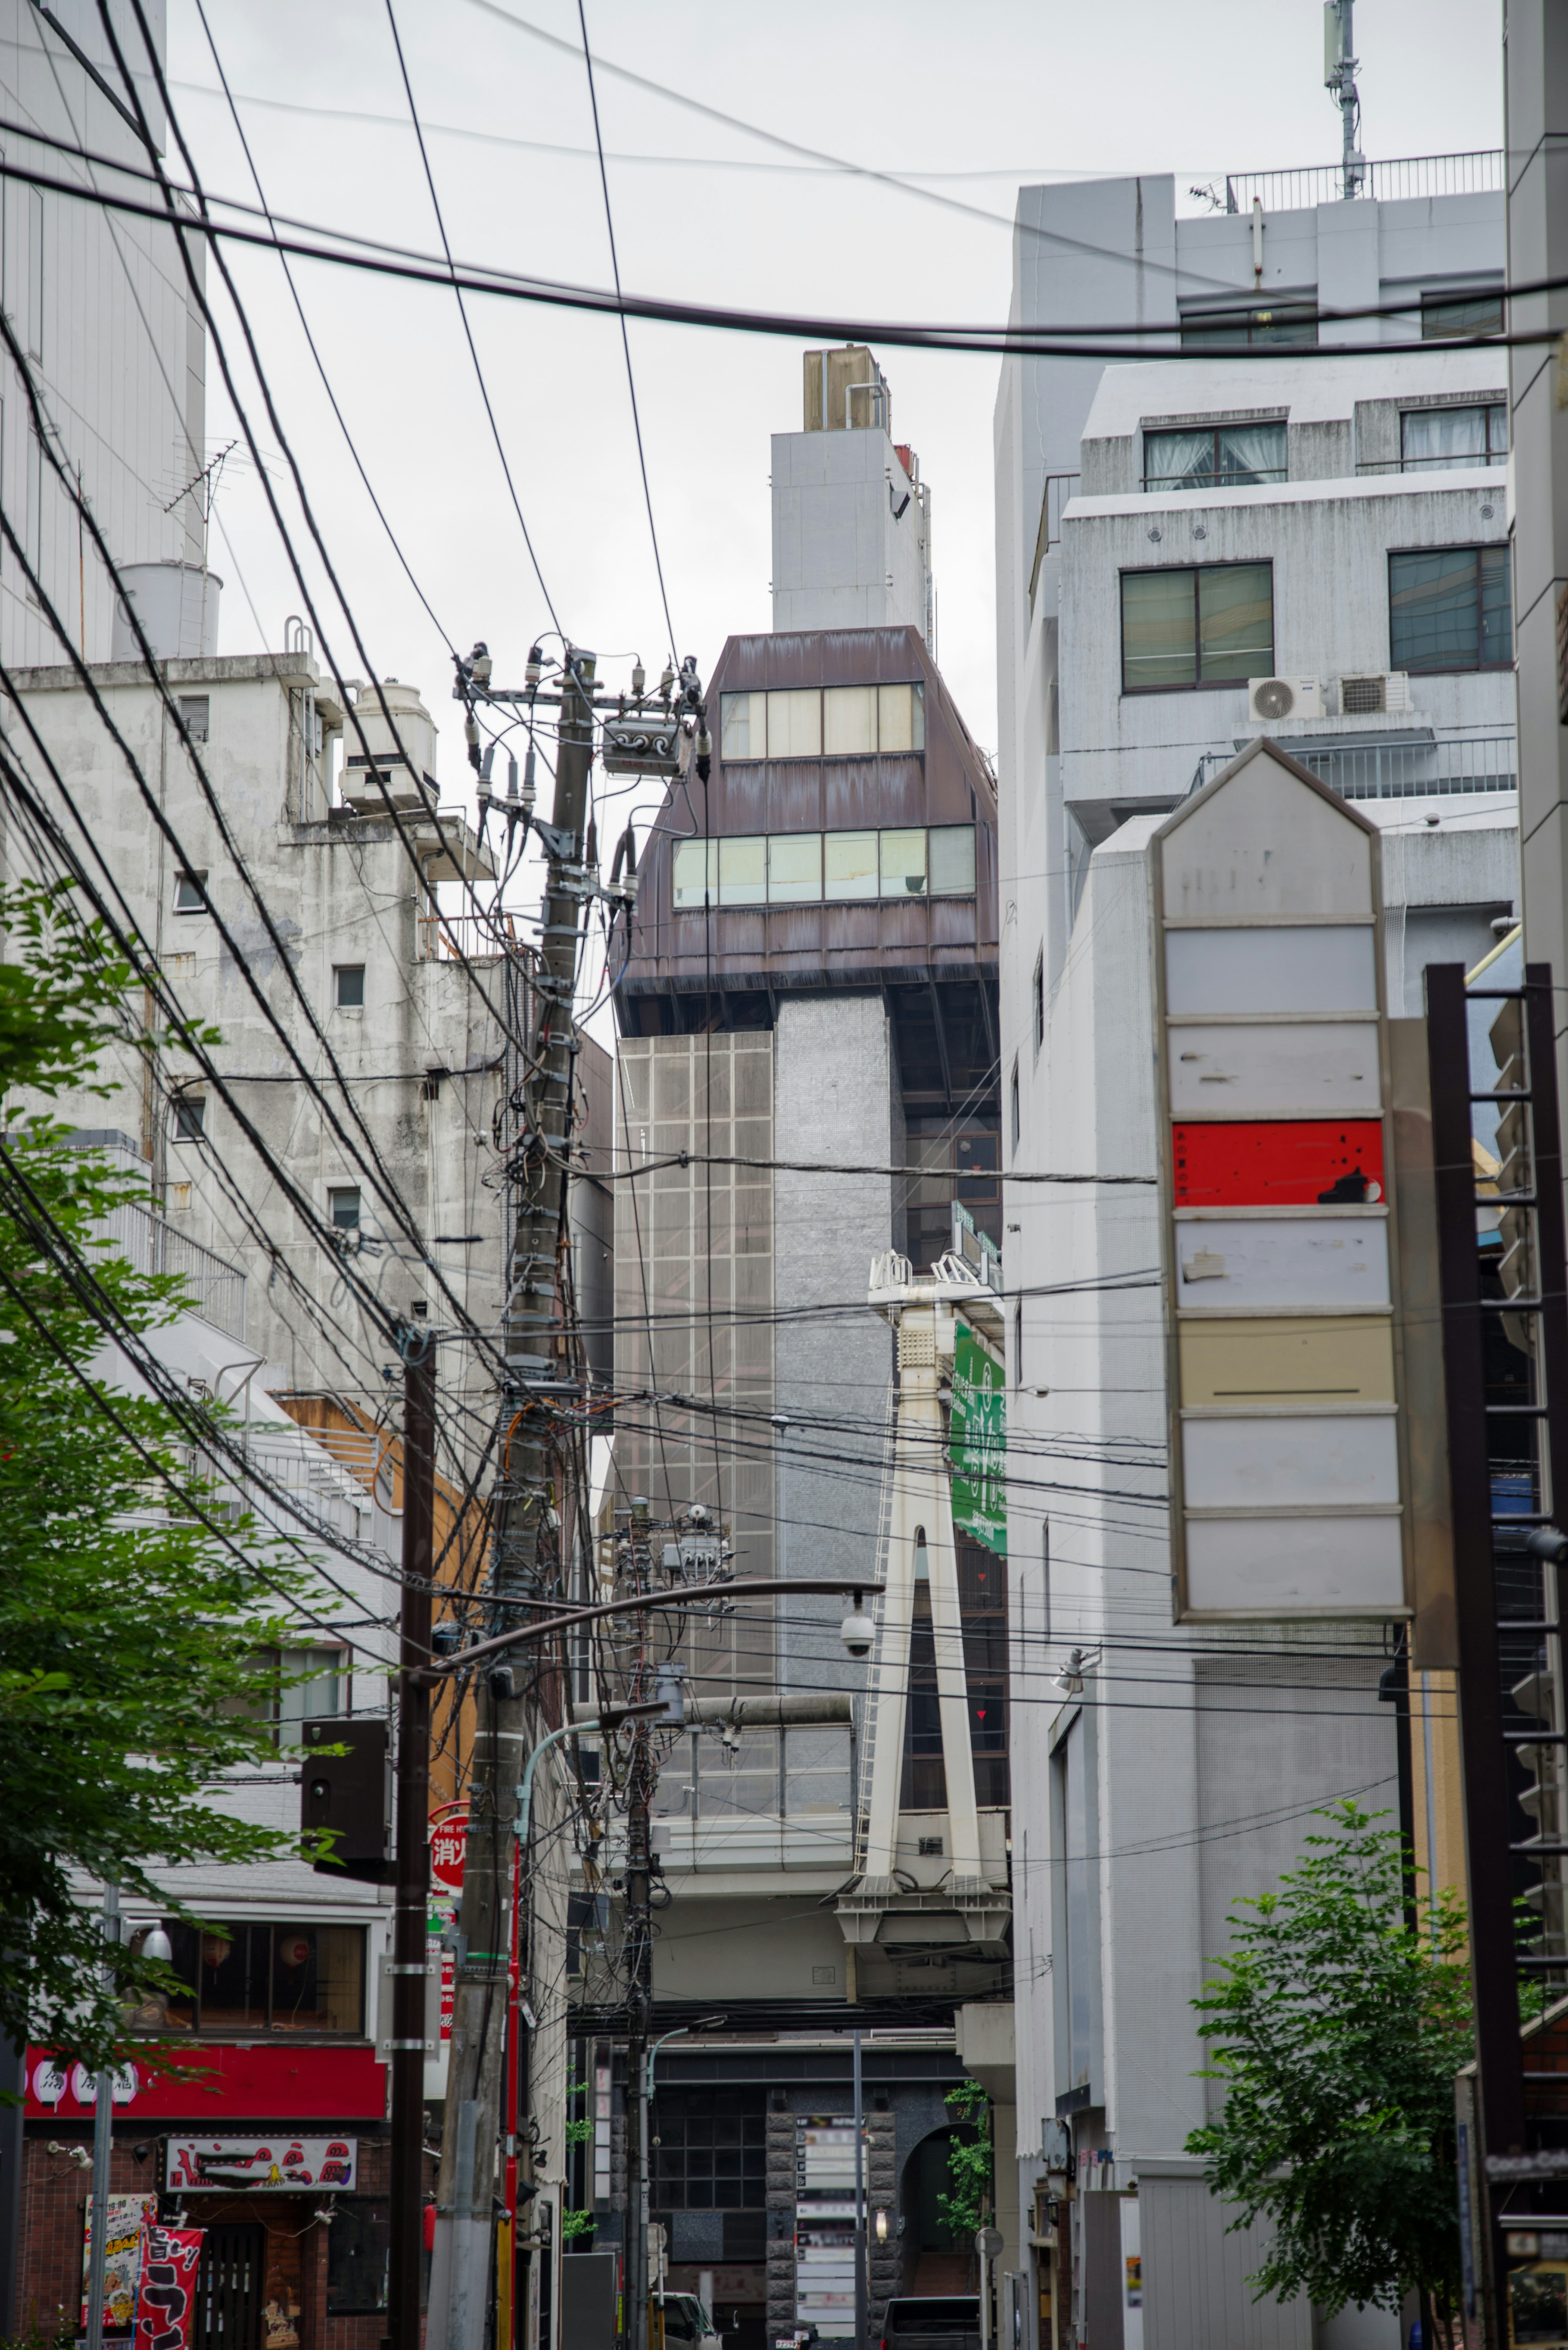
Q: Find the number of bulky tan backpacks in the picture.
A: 0